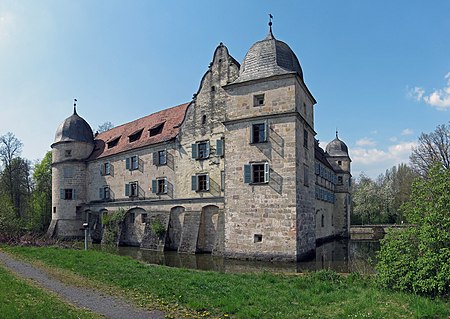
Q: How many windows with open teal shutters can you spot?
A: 11